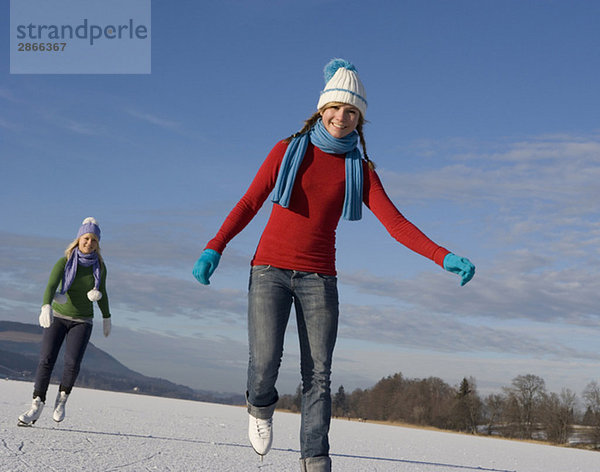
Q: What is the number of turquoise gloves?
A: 2